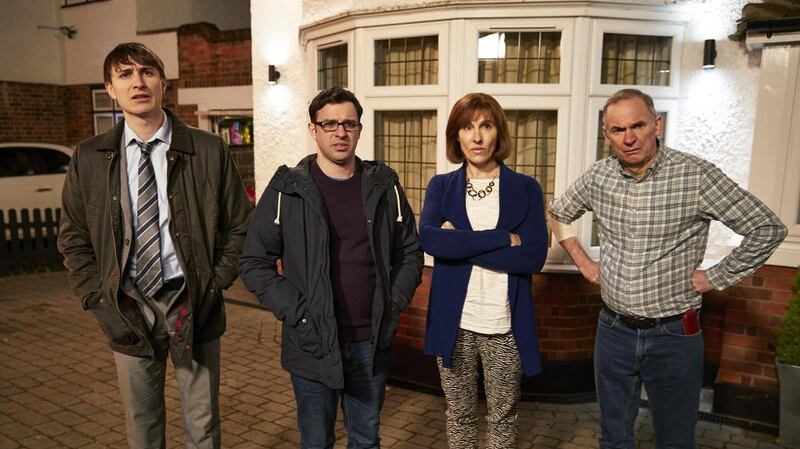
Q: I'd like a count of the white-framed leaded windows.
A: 7